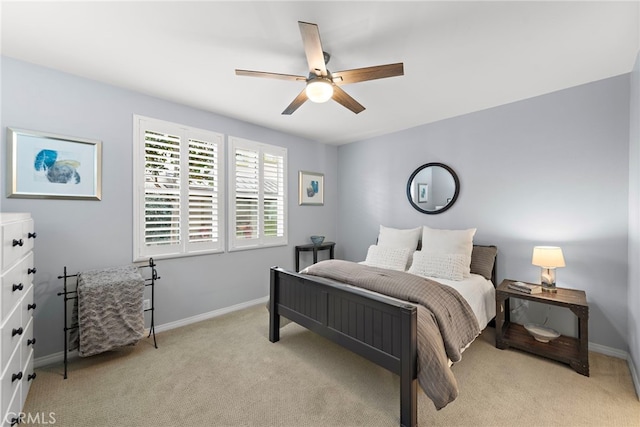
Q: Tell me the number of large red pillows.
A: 0